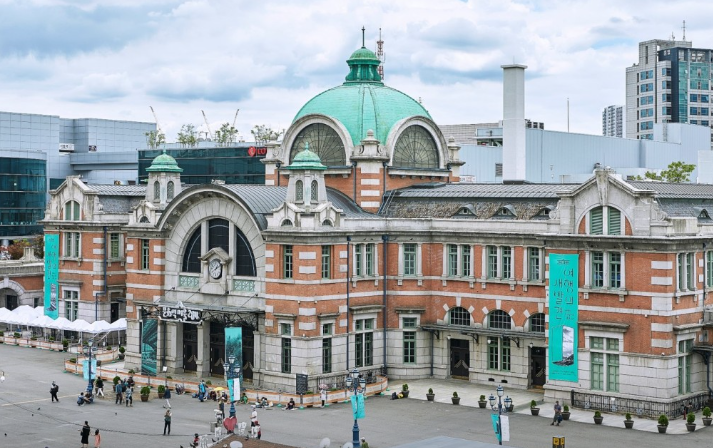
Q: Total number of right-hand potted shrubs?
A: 12